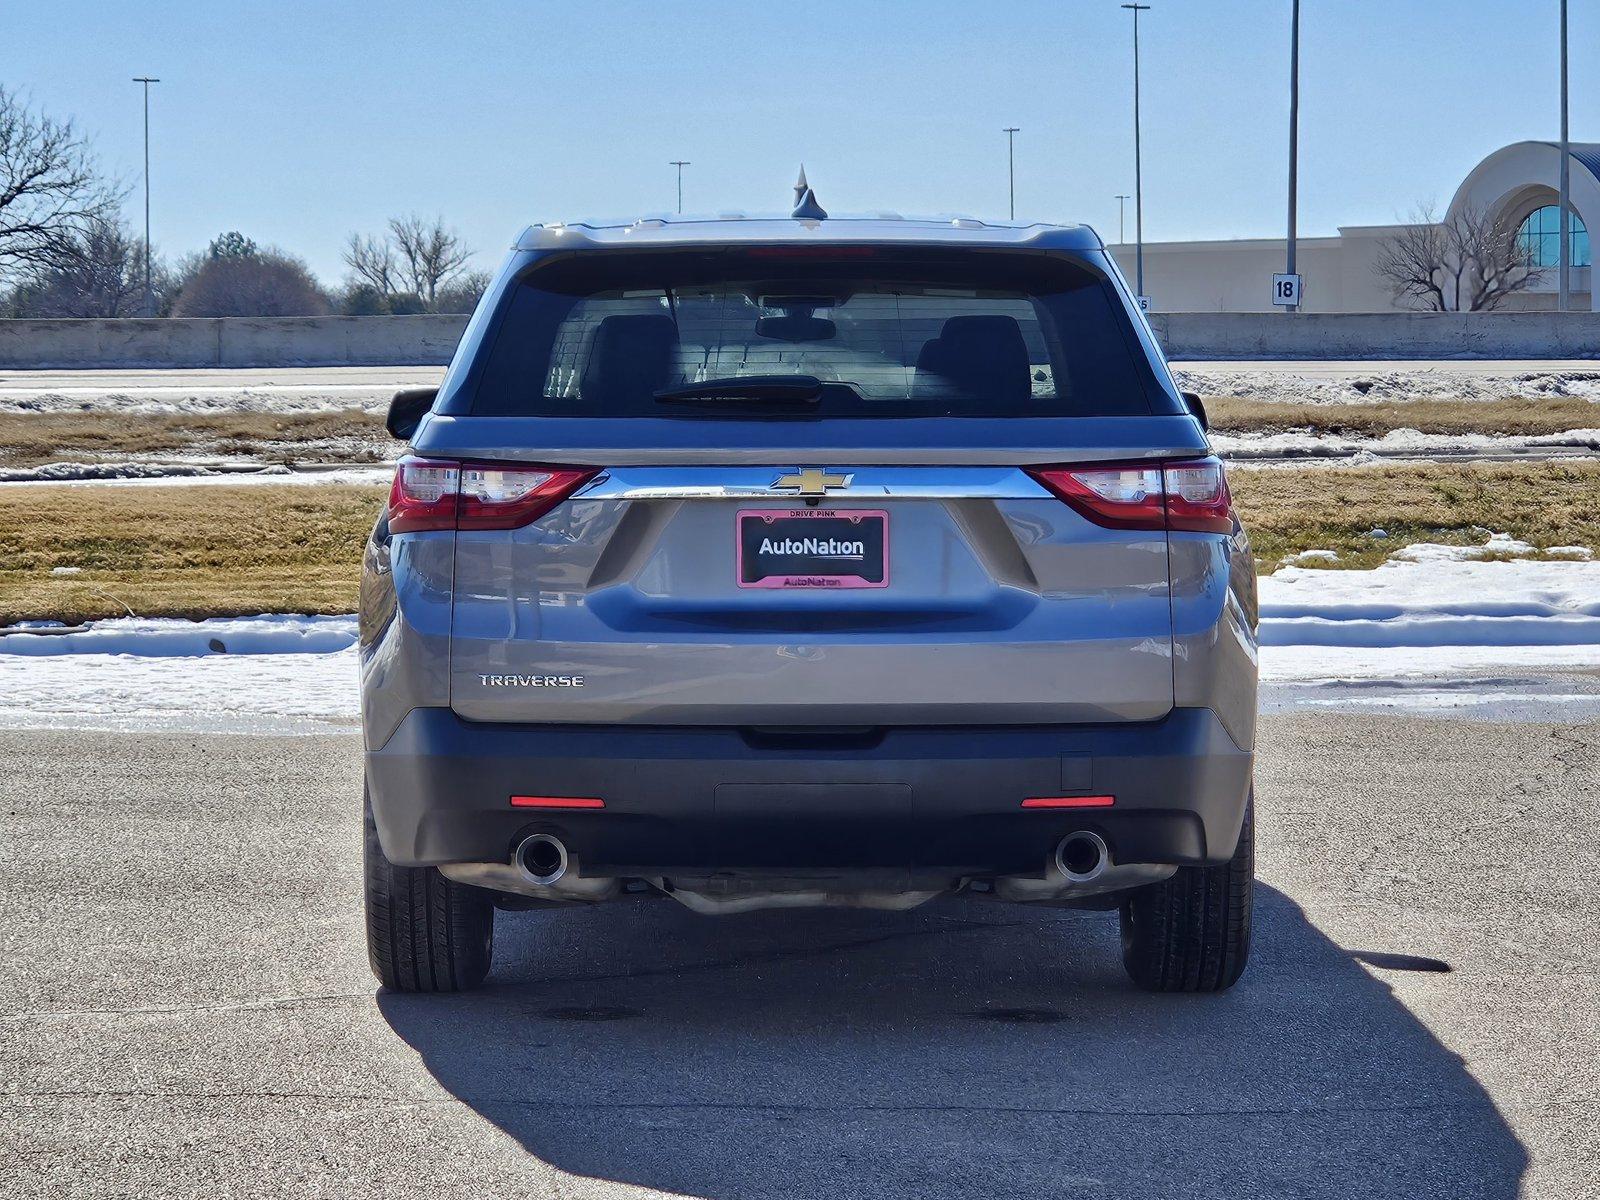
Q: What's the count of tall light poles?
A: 7